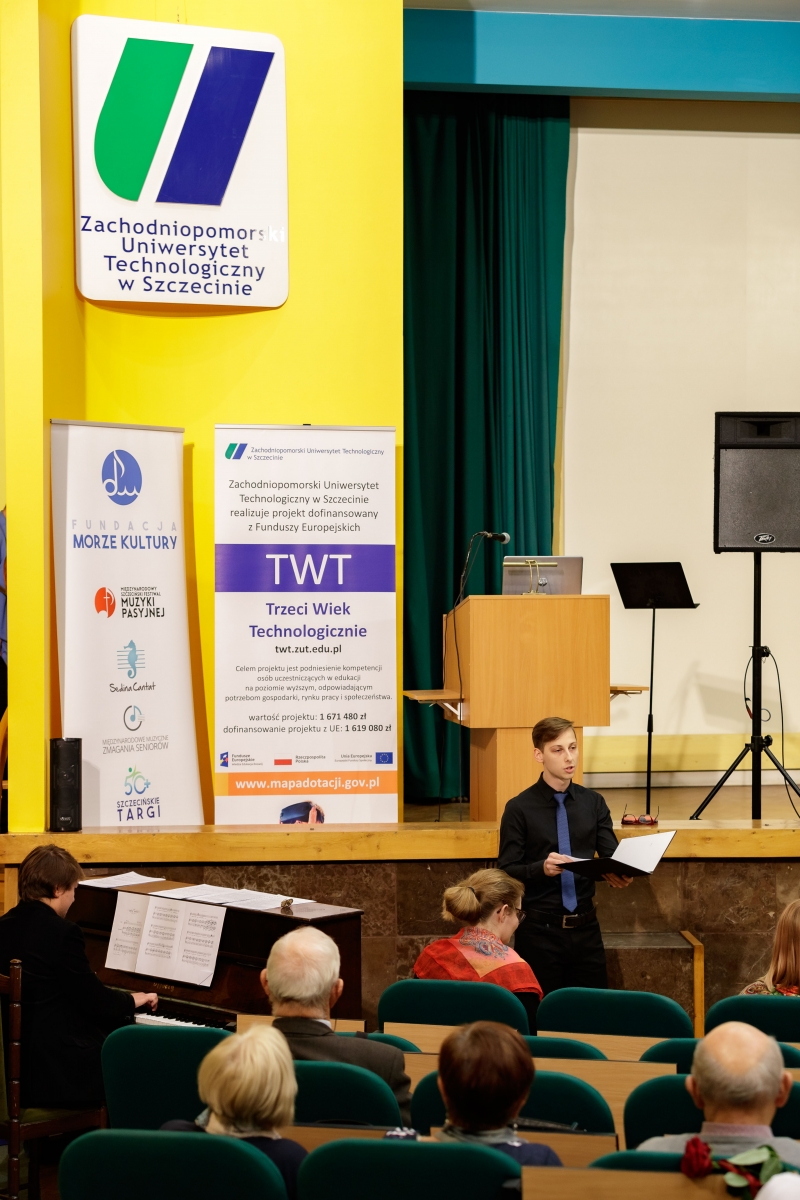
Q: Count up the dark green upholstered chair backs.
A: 13